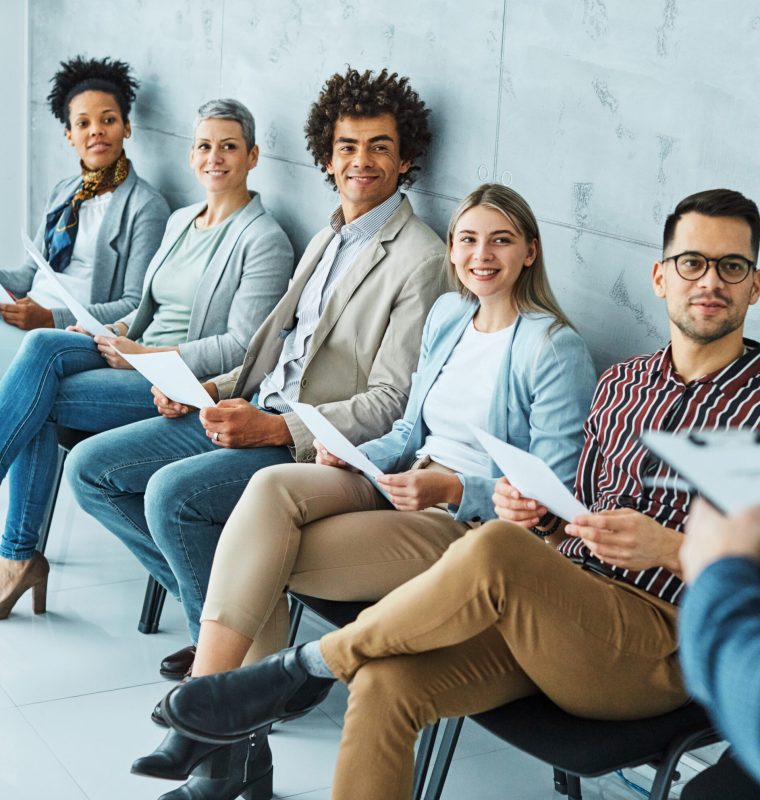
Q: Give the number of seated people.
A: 5